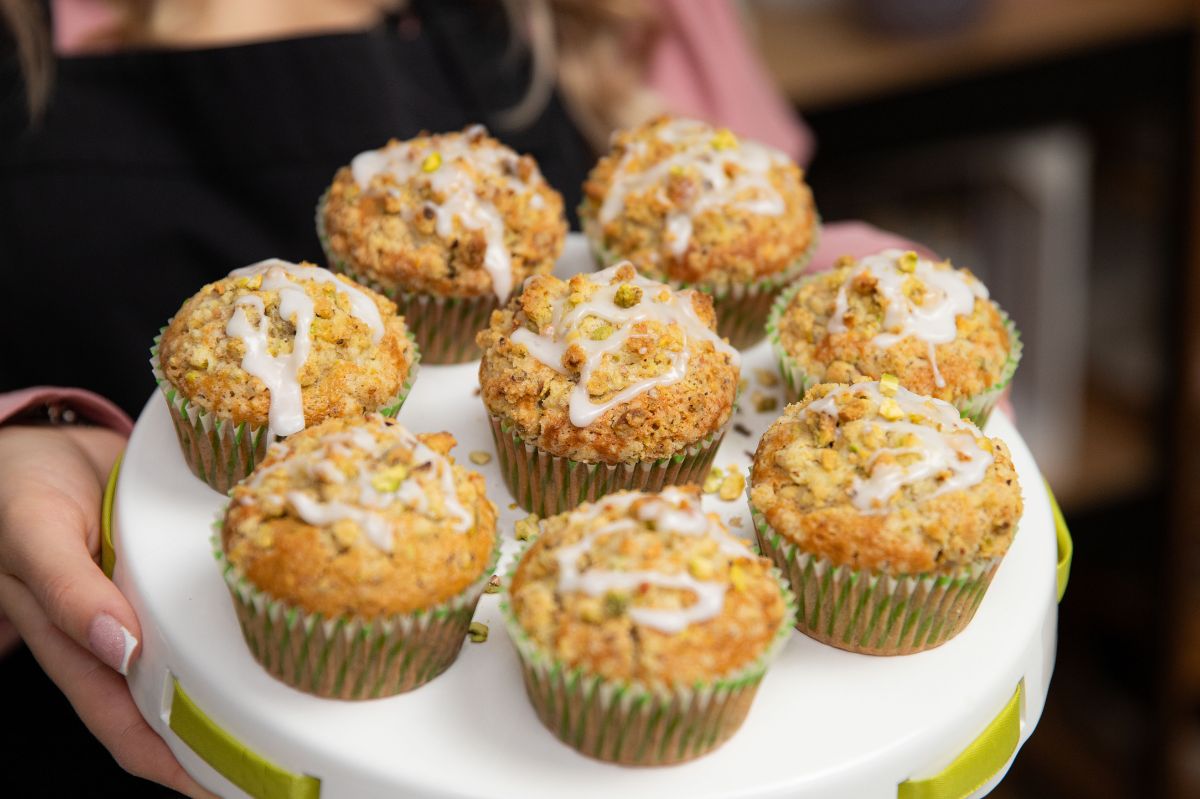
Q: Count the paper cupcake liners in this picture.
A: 8